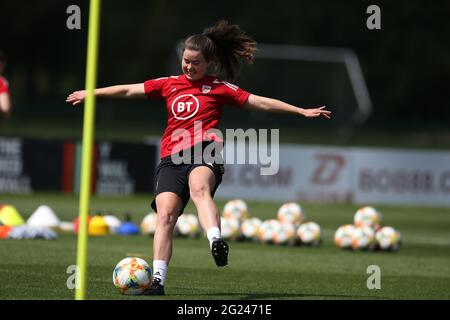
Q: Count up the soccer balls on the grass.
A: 14